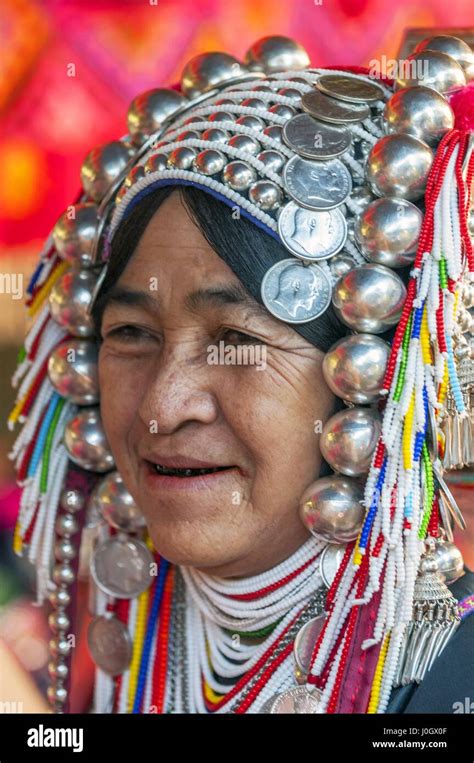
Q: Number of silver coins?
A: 11